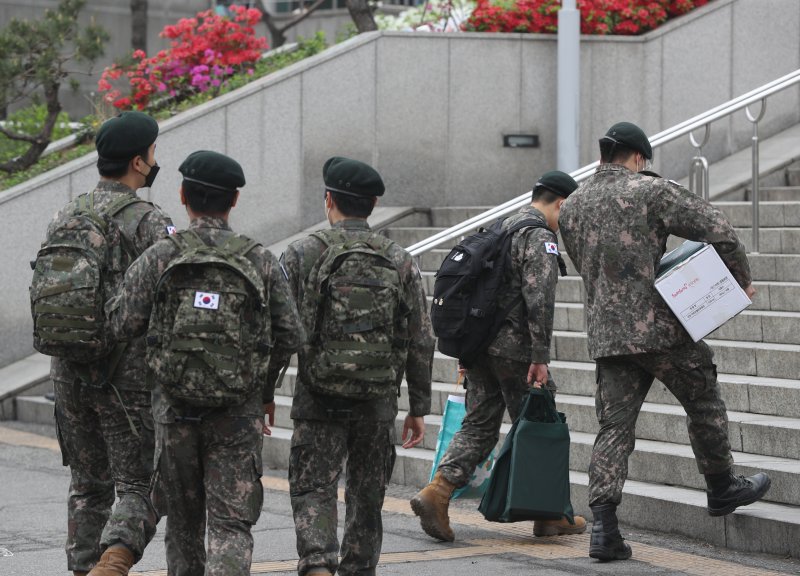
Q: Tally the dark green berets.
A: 5